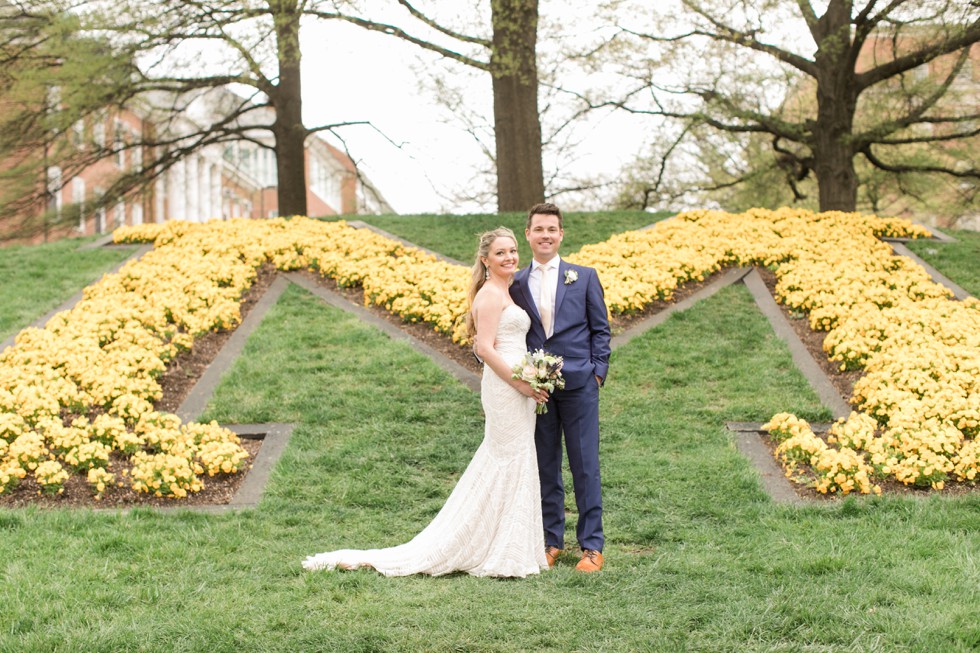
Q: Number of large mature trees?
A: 3